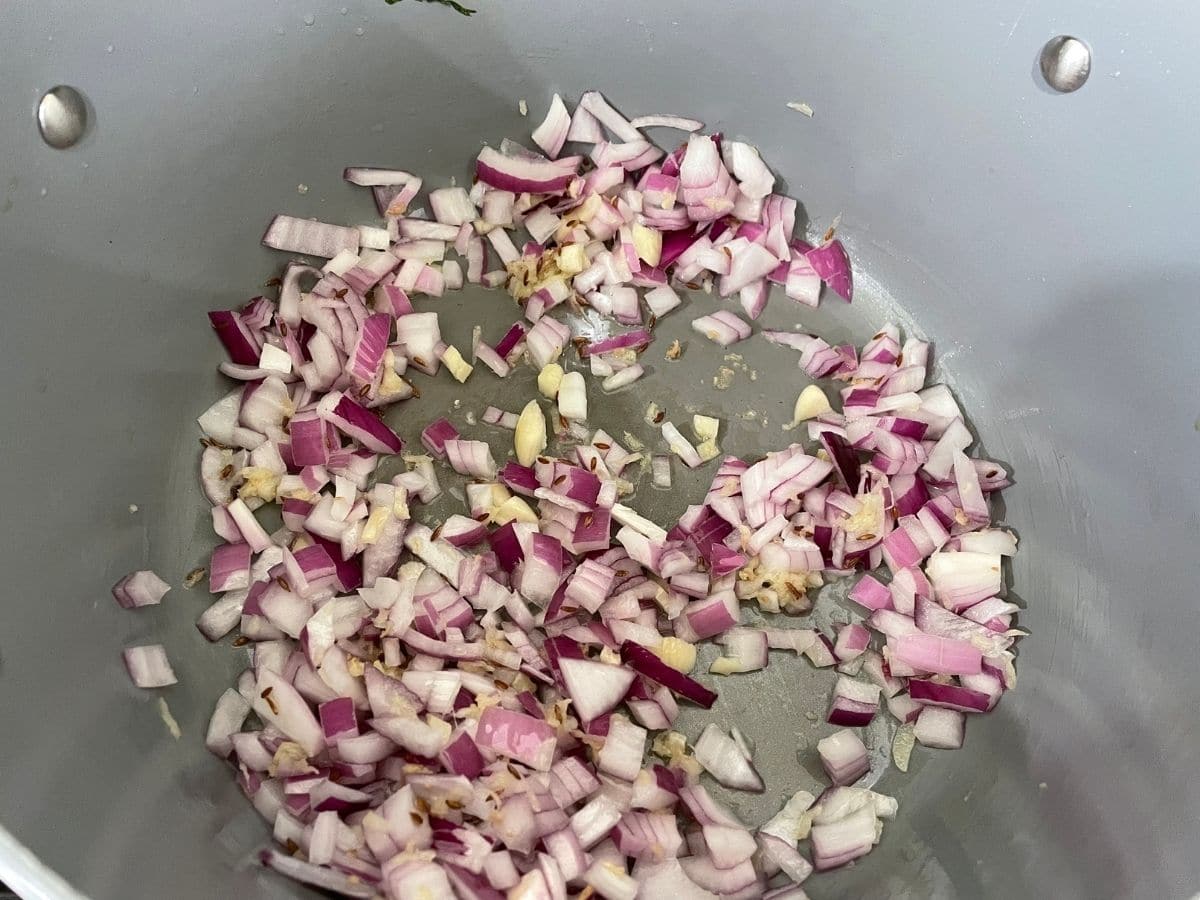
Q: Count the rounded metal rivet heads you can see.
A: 2